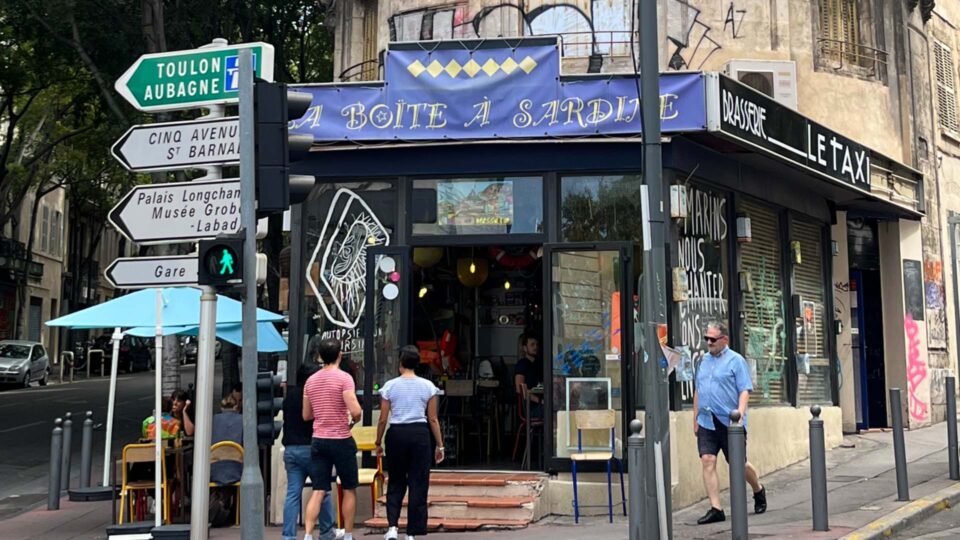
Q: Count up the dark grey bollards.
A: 8